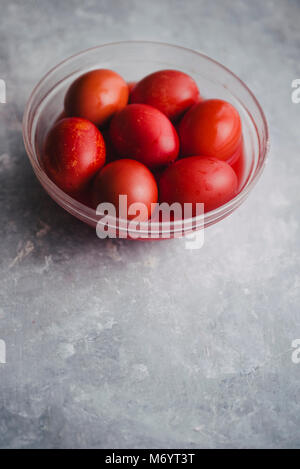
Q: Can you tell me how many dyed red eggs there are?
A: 7